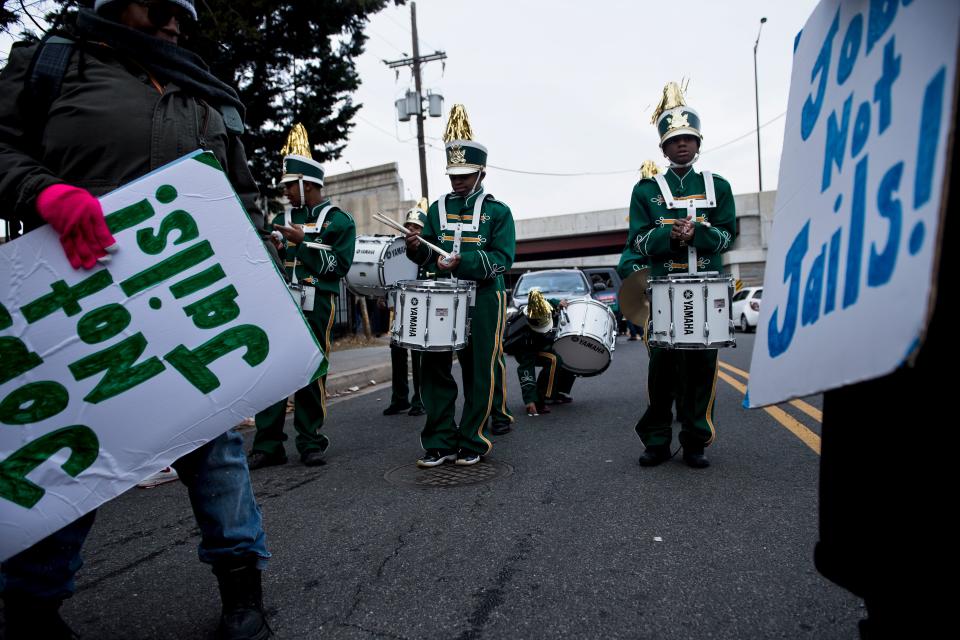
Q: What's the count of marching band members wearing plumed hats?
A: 6